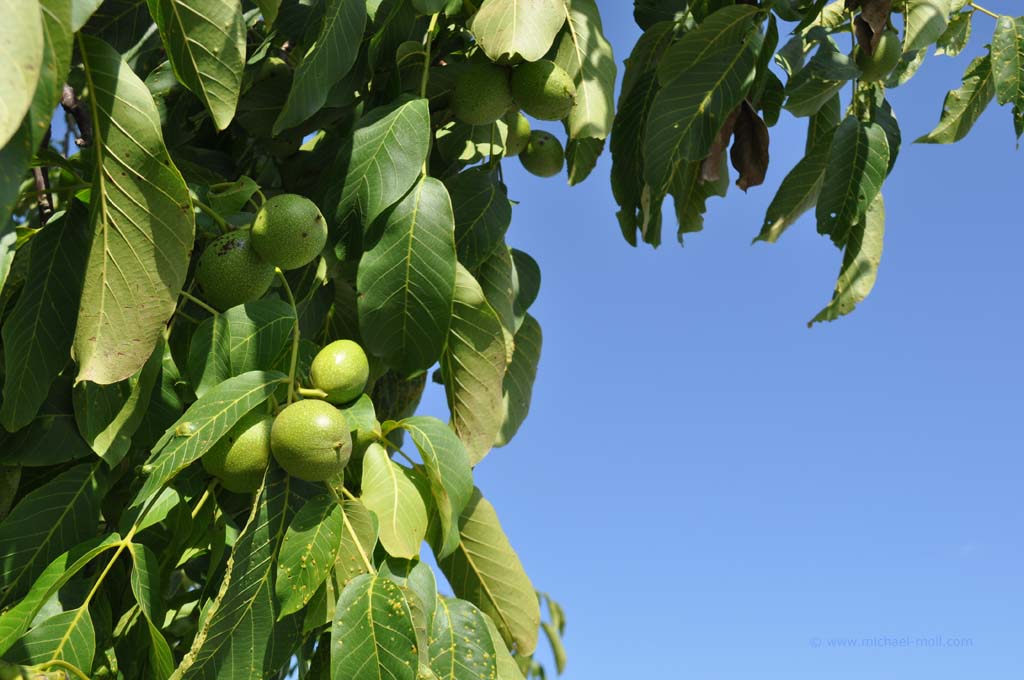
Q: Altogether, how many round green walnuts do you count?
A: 10